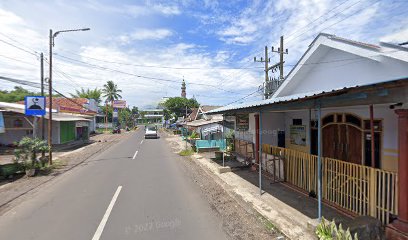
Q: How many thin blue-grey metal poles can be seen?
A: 3